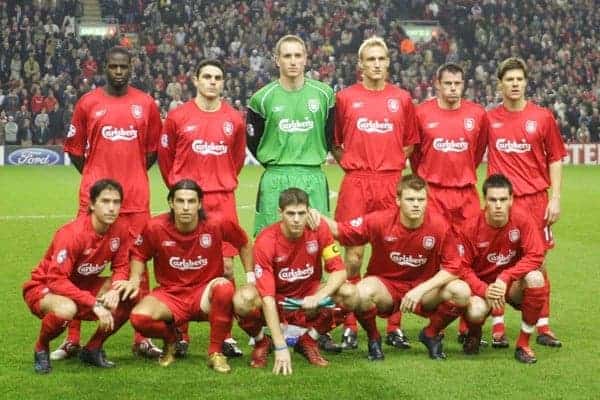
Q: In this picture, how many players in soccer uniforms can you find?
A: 11